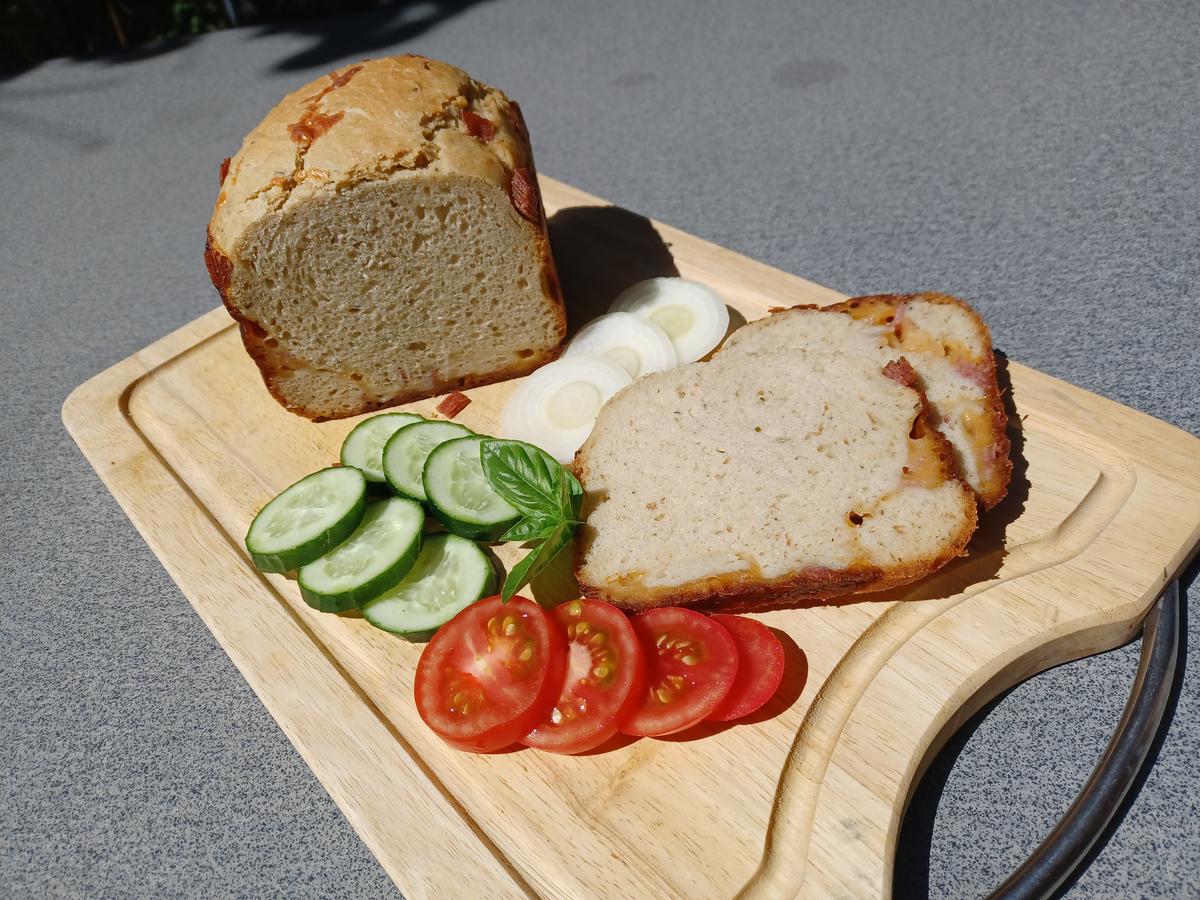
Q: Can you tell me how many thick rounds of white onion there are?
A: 3